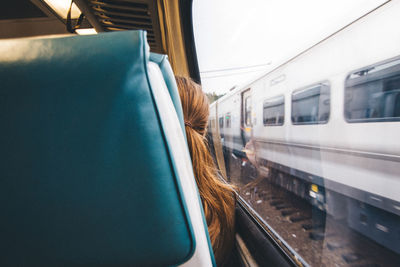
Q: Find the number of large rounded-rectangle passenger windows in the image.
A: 3